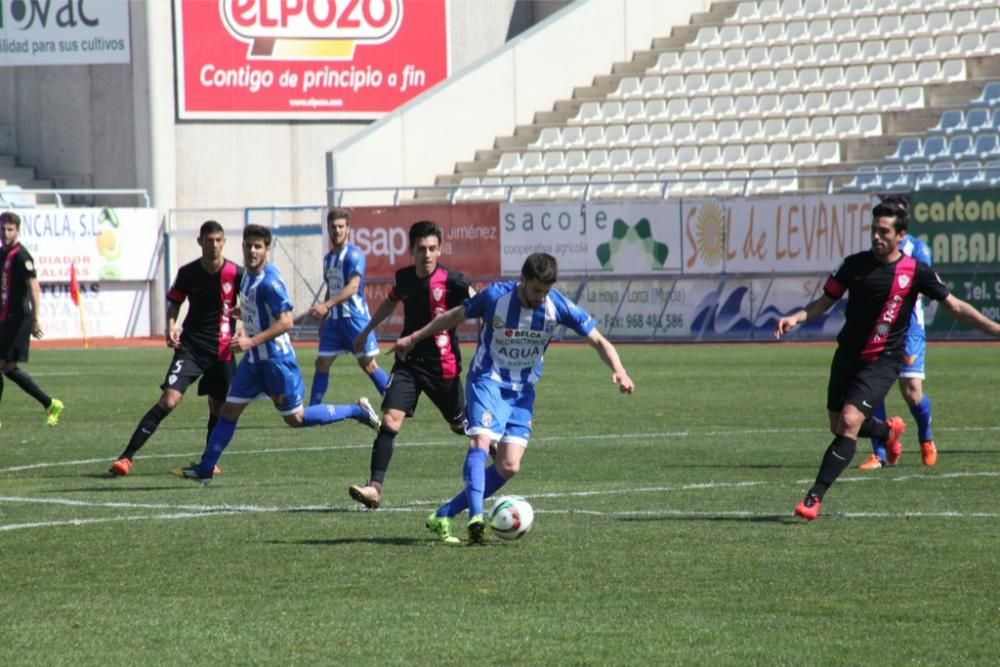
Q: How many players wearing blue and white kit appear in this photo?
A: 4